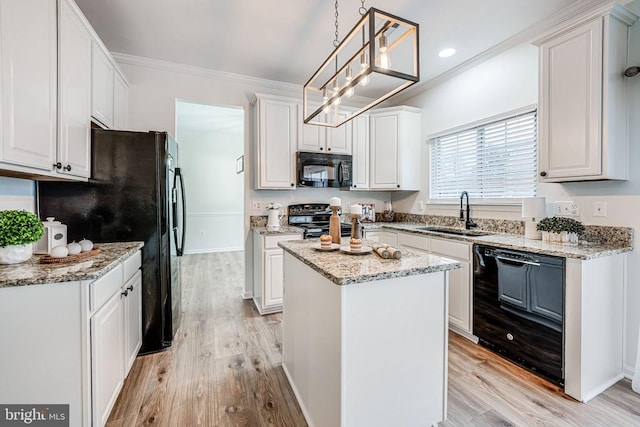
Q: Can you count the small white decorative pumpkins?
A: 3